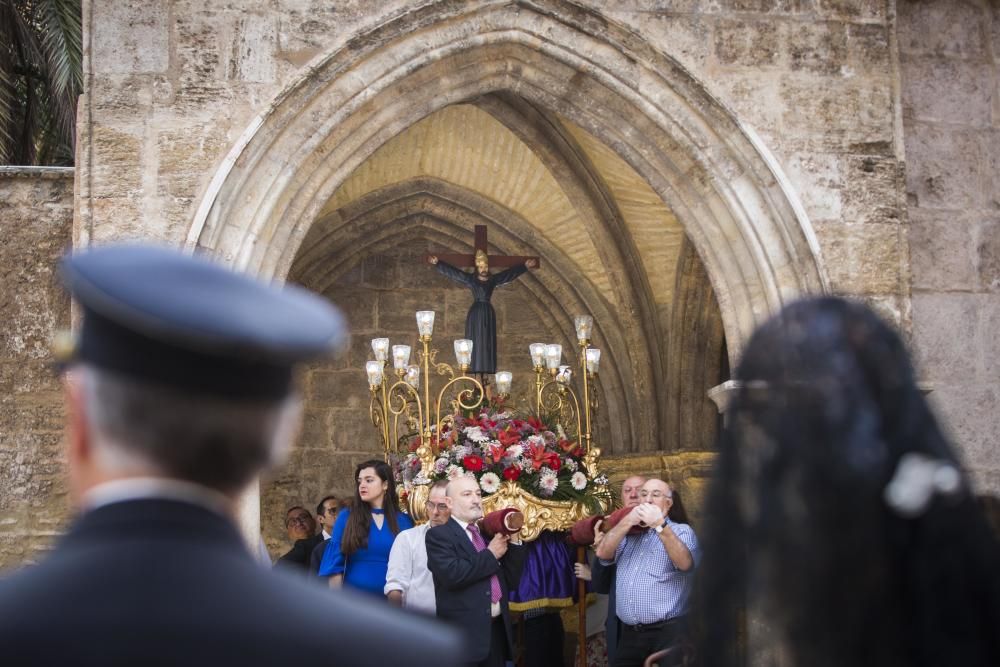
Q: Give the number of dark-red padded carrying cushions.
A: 3